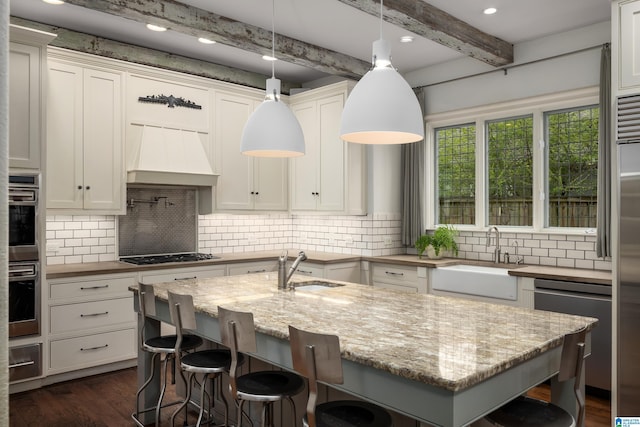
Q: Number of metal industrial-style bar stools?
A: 5